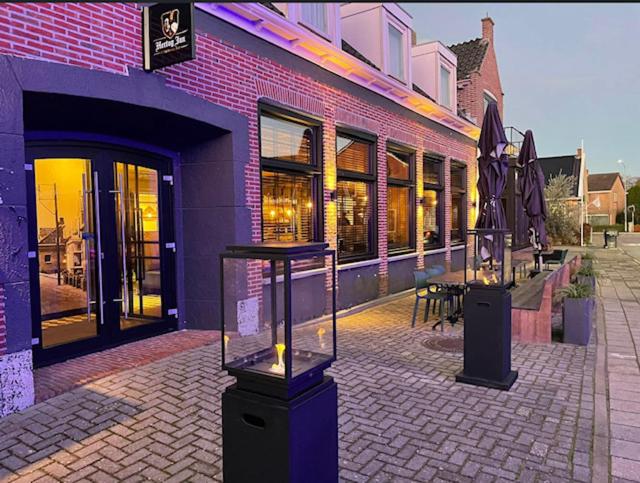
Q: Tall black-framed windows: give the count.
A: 5